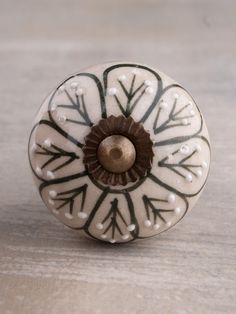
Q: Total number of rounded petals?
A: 8